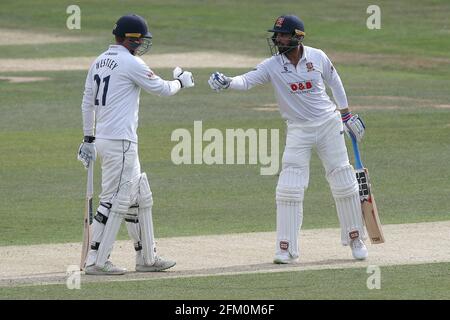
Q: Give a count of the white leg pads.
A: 4